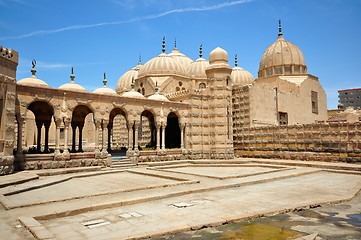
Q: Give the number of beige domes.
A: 12